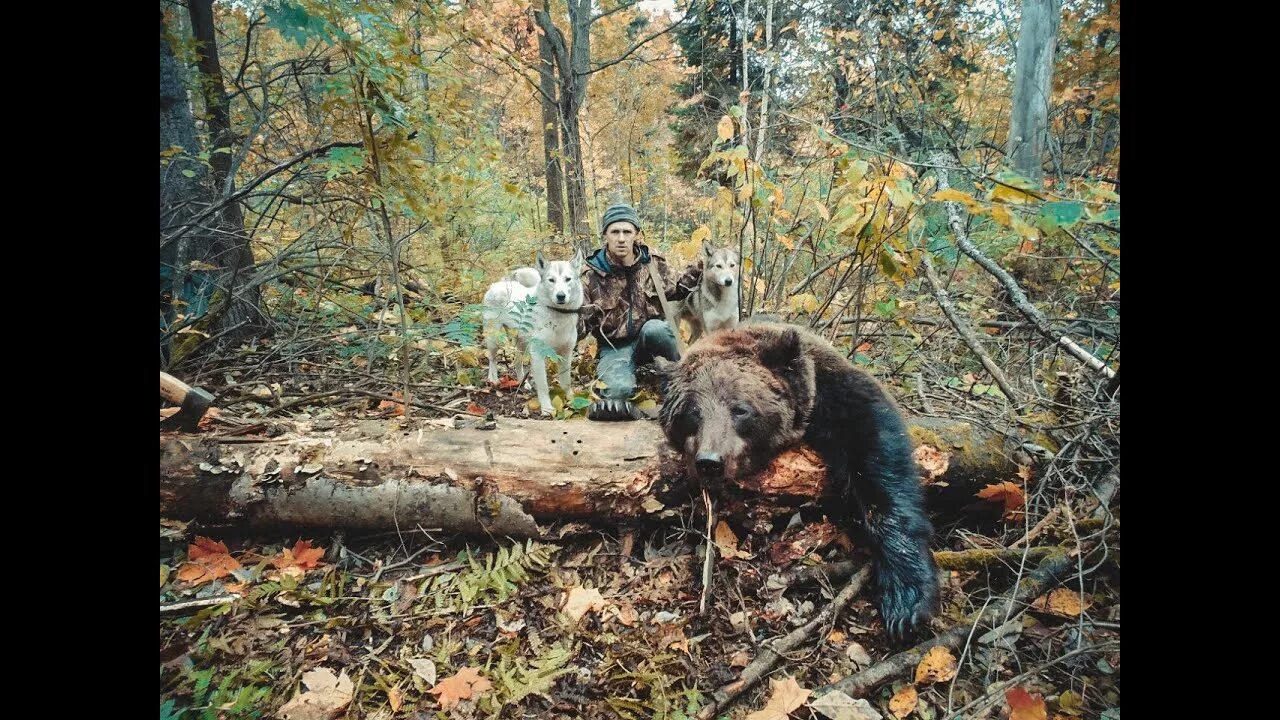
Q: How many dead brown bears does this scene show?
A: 1